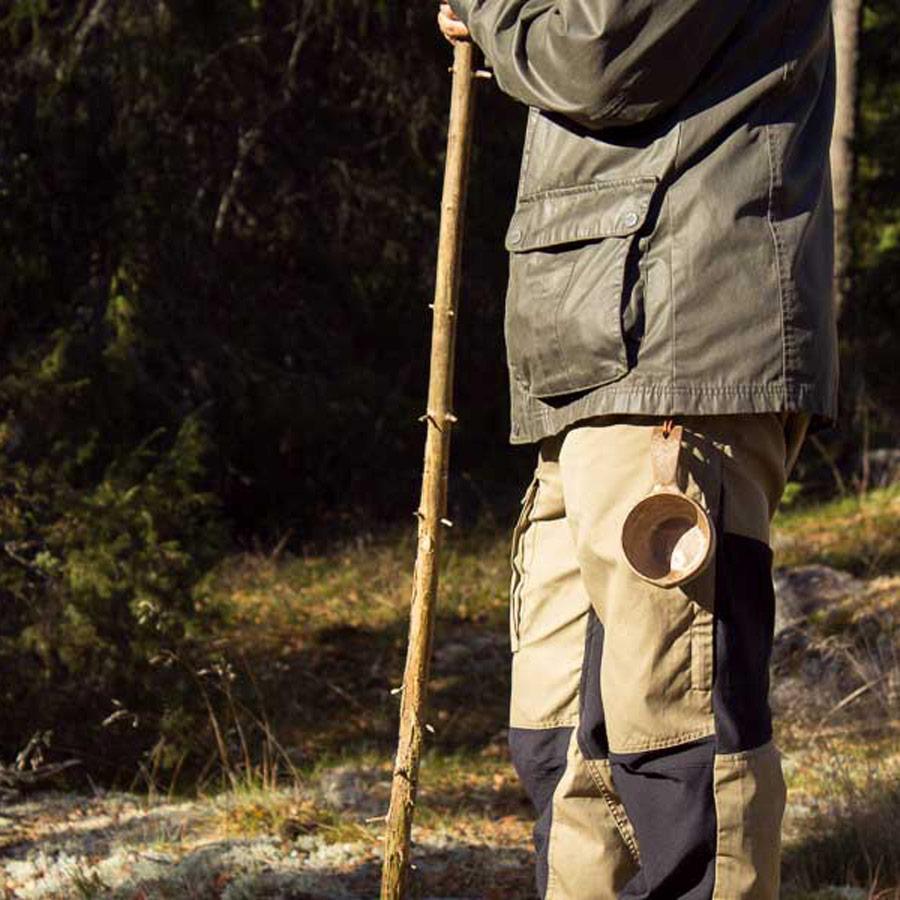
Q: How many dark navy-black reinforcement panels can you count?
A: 4